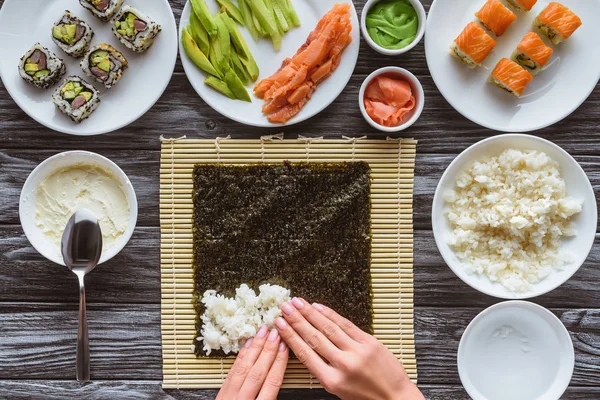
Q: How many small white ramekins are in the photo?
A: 2